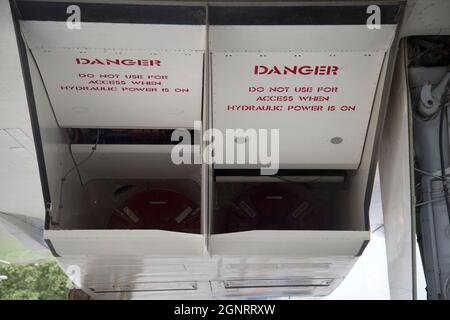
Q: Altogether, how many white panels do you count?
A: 2